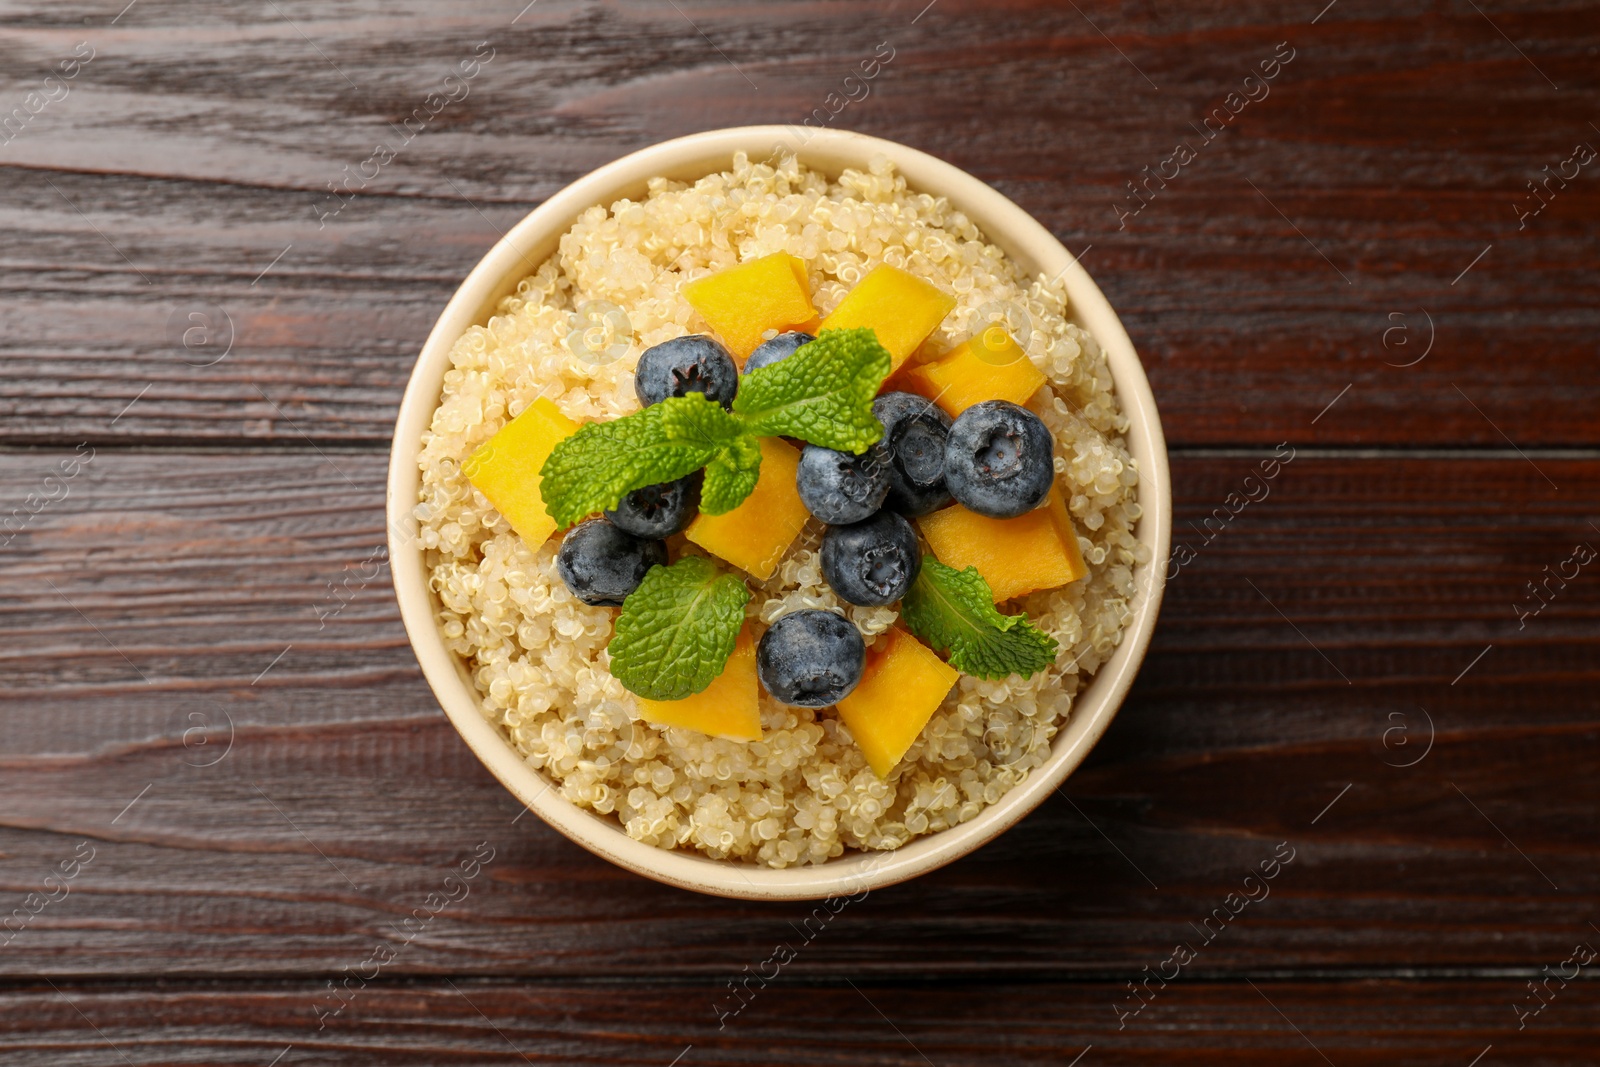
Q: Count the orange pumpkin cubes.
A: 8